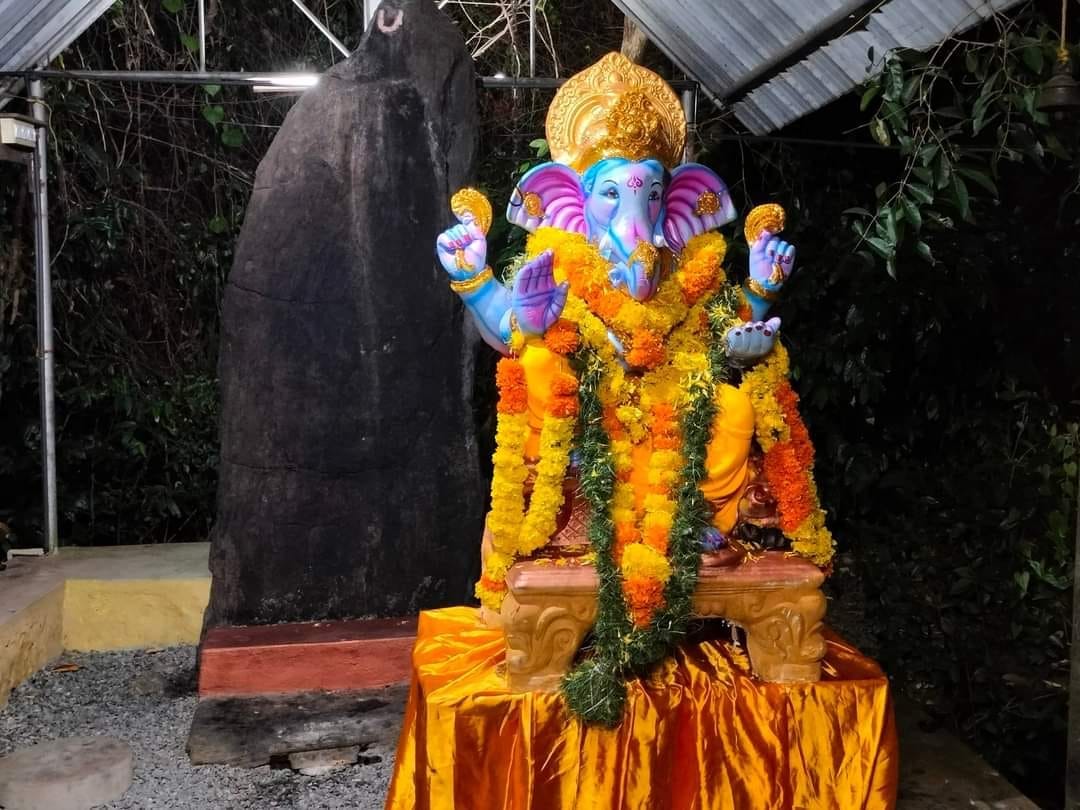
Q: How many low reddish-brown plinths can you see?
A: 1